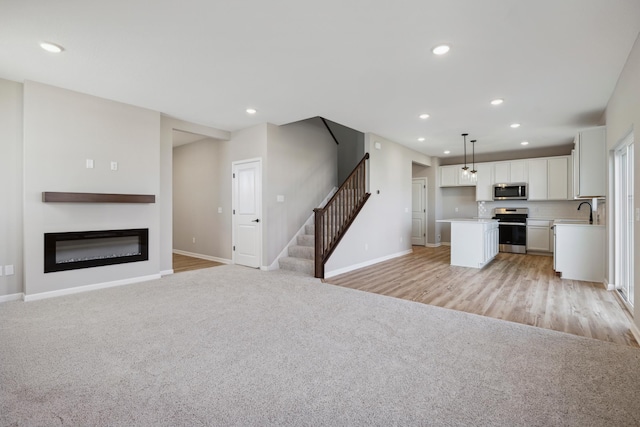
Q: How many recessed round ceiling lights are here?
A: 9